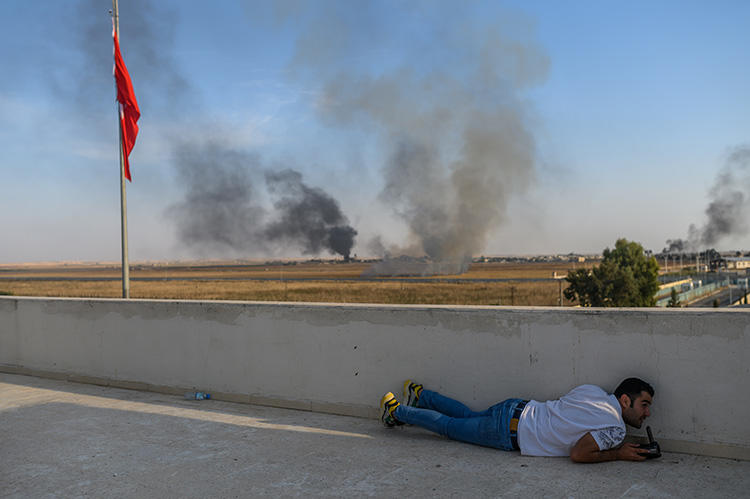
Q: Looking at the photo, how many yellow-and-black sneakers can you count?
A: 2